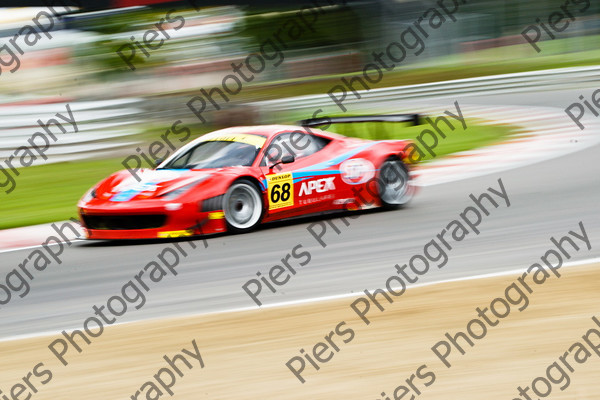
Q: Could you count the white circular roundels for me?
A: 1